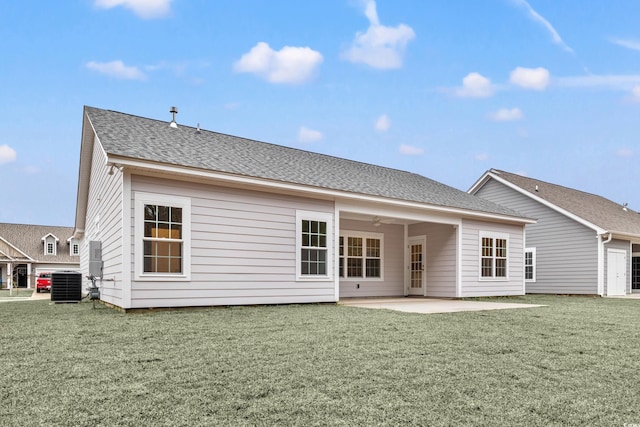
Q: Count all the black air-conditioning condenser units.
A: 1